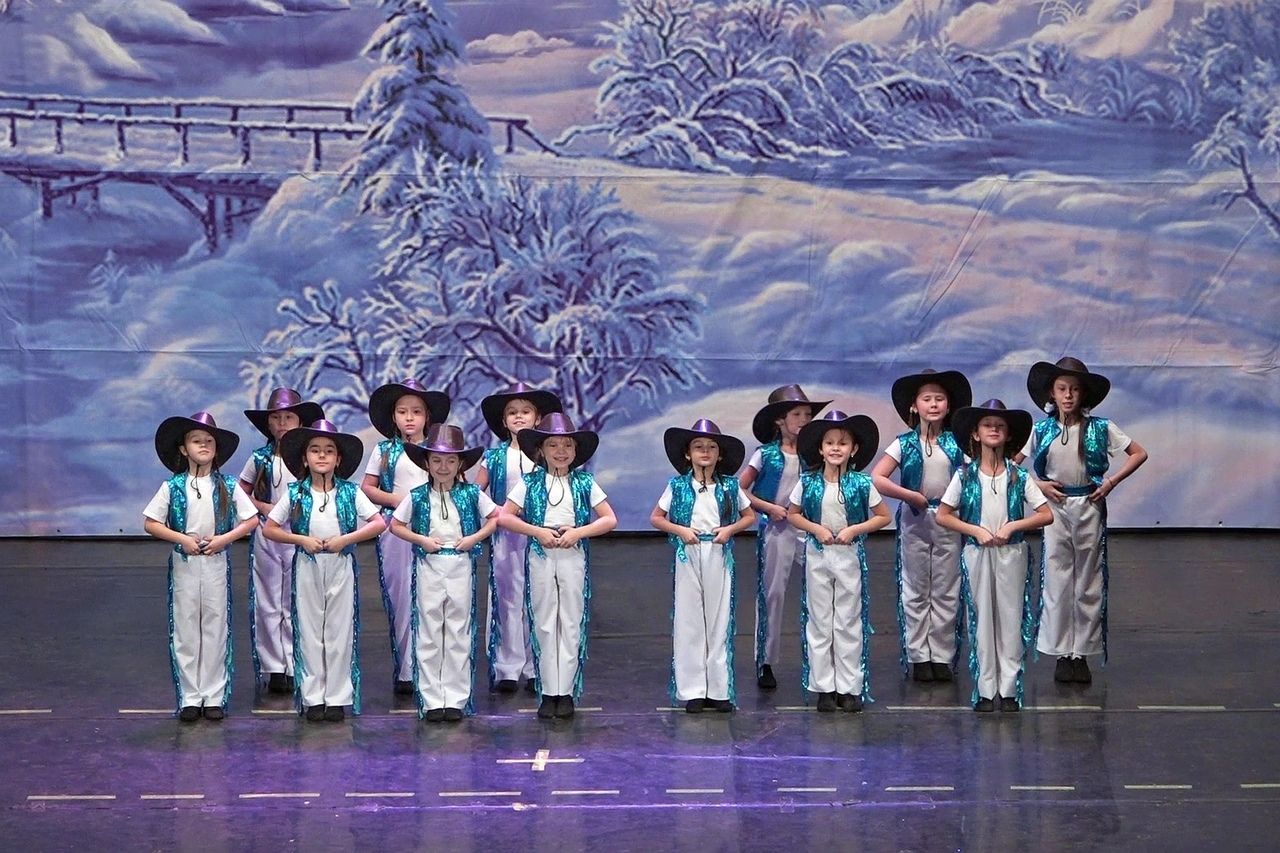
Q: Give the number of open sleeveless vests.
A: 13